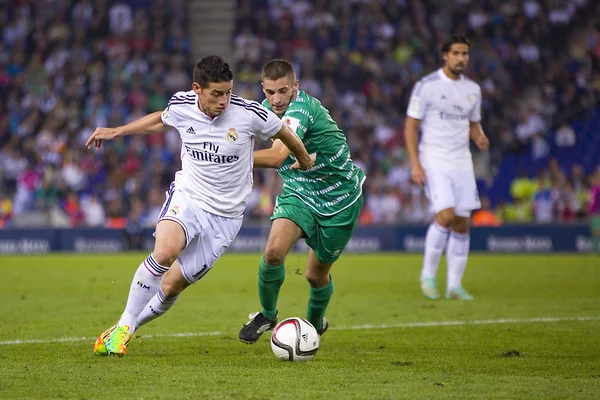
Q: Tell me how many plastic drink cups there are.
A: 0